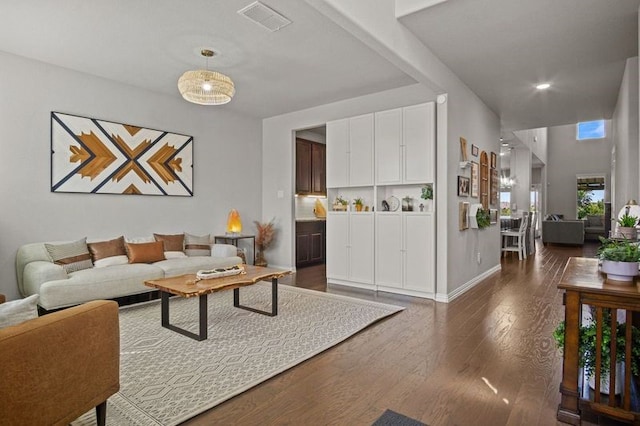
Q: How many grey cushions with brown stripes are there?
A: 2